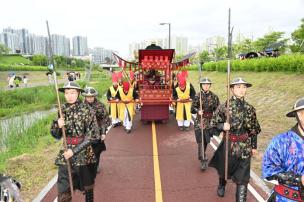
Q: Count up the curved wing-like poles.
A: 2